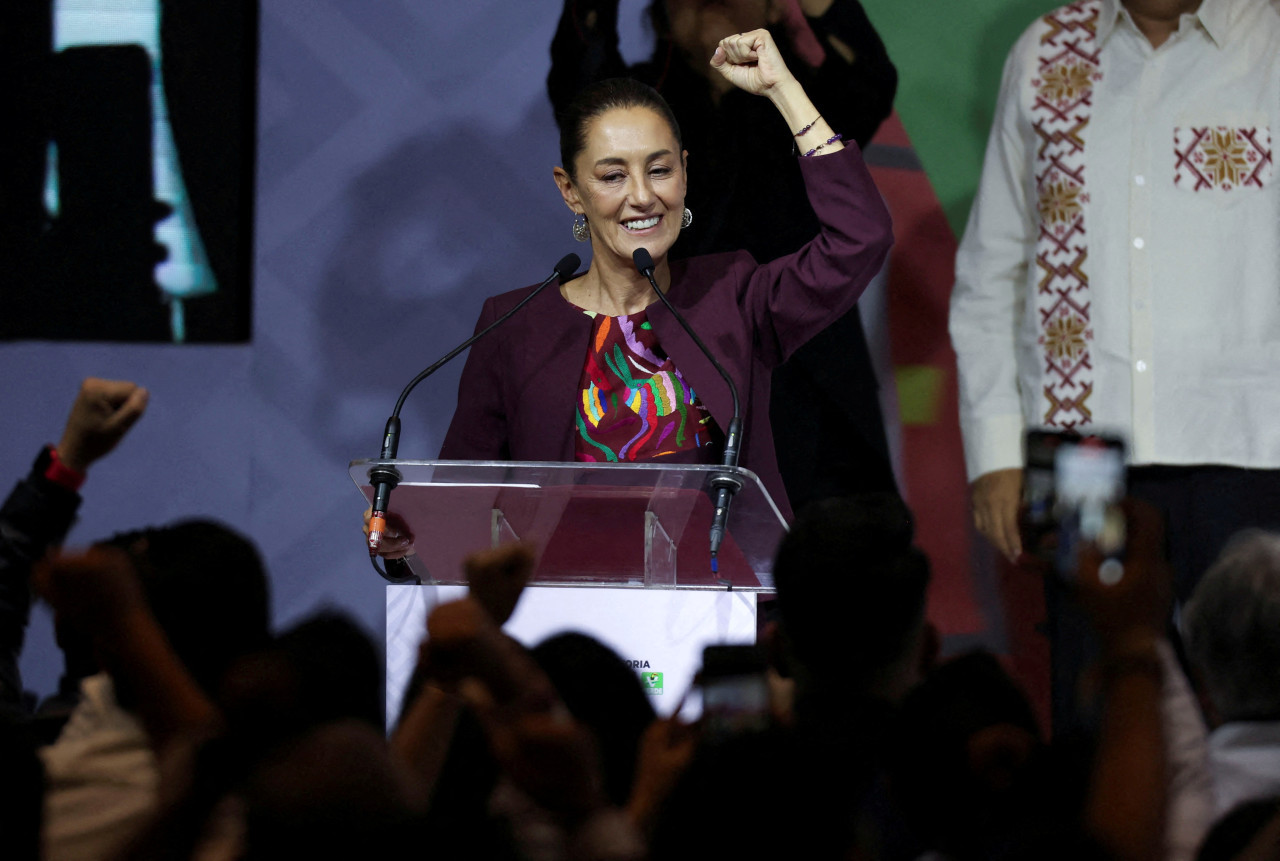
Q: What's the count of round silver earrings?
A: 2